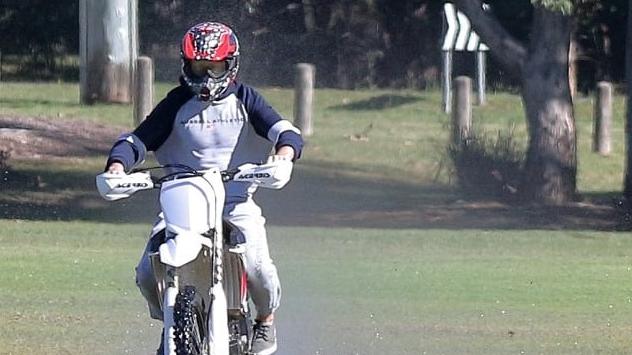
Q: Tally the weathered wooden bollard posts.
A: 4